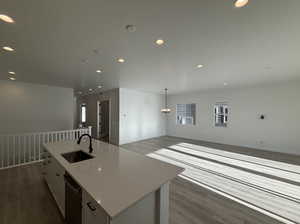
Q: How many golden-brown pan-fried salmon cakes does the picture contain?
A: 0